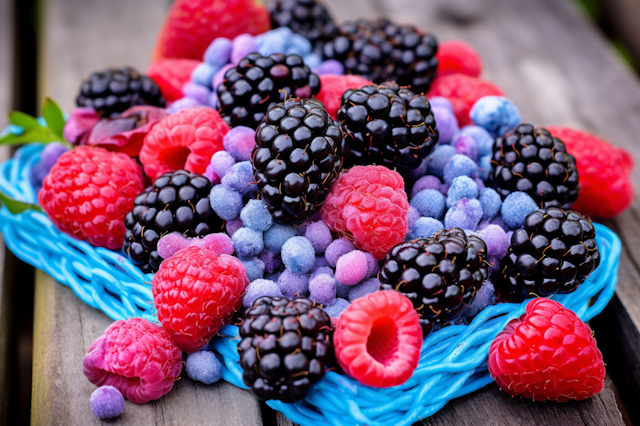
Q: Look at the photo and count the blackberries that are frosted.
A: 0